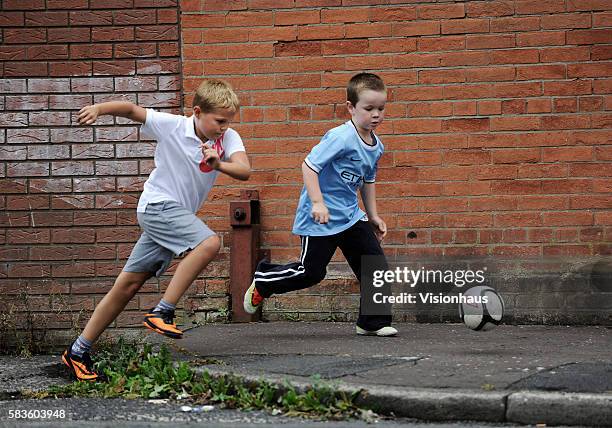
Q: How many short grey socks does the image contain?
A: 2